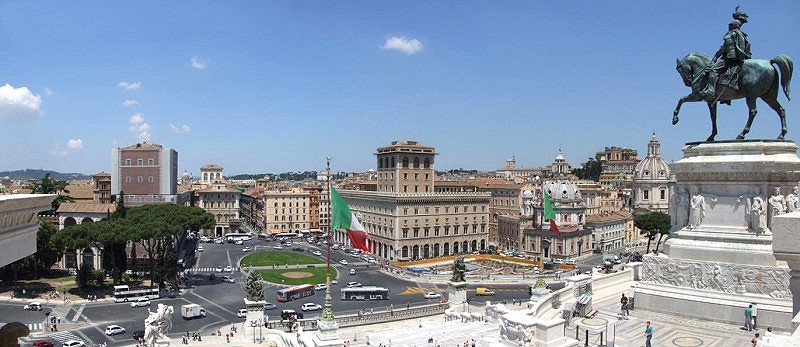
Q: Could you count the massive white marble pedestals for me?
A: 1